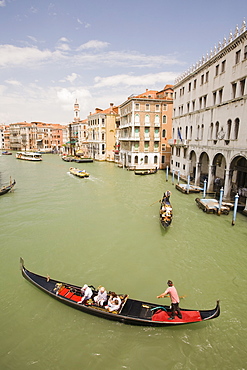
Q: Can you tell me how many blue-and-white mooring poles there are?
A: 7